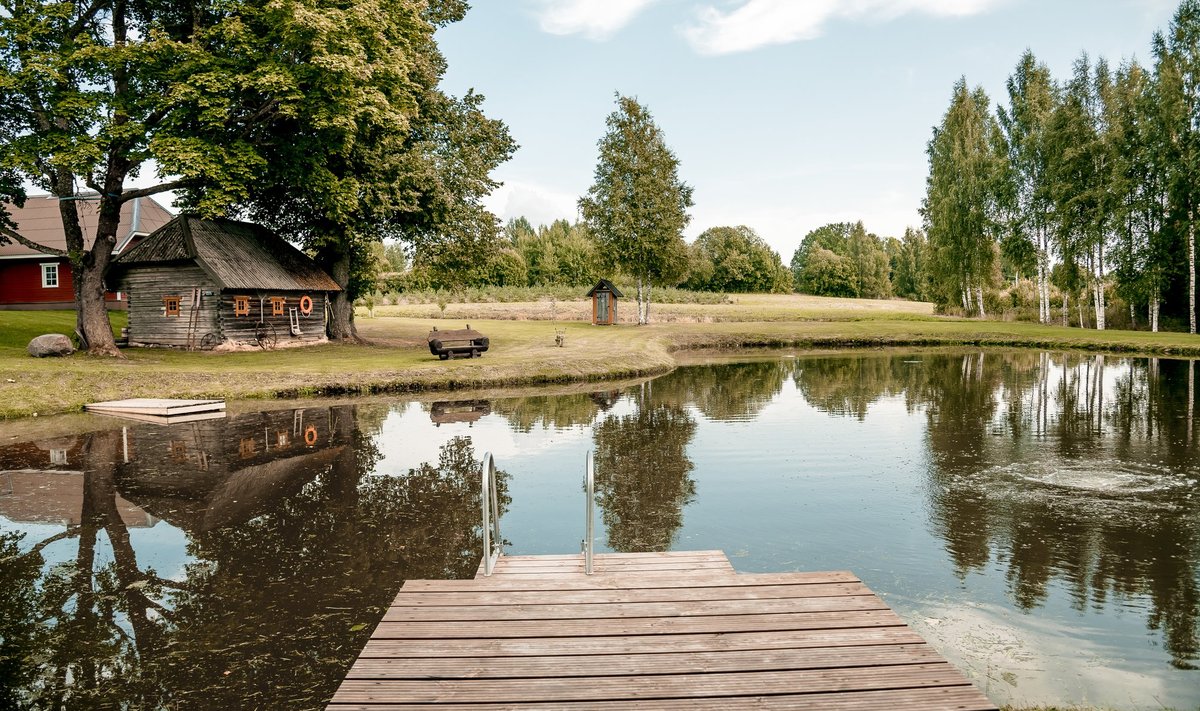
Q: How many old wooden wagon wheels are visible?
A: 2